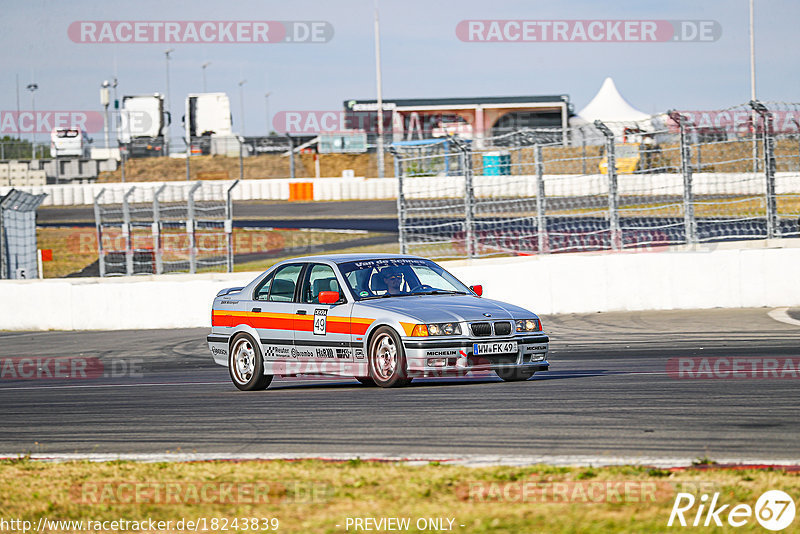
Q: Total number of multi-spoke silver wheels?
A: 2